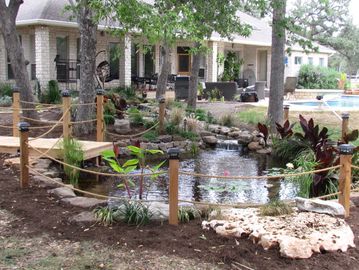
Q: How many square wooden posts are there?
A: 9